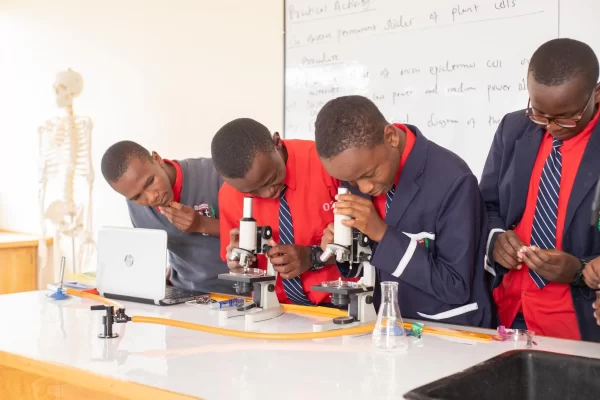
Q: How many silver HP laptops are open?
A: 1